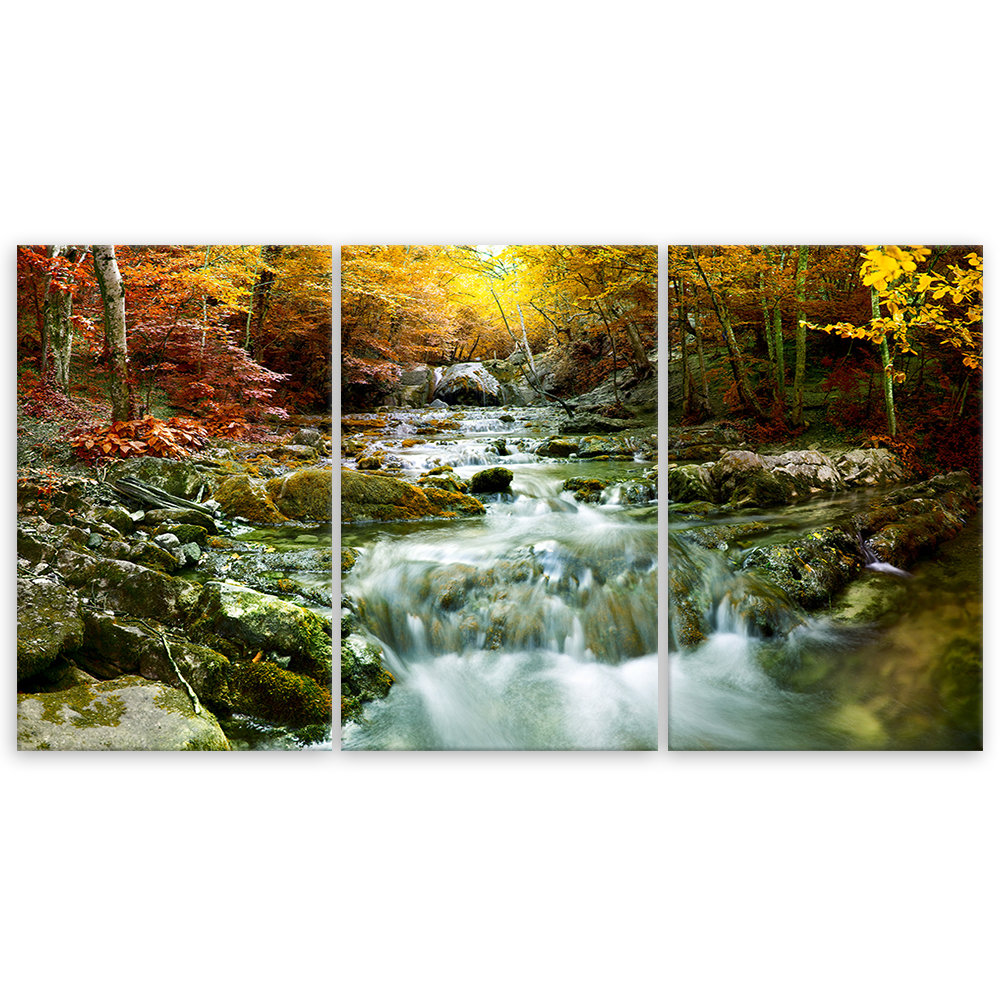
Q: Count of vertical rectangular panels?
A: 3